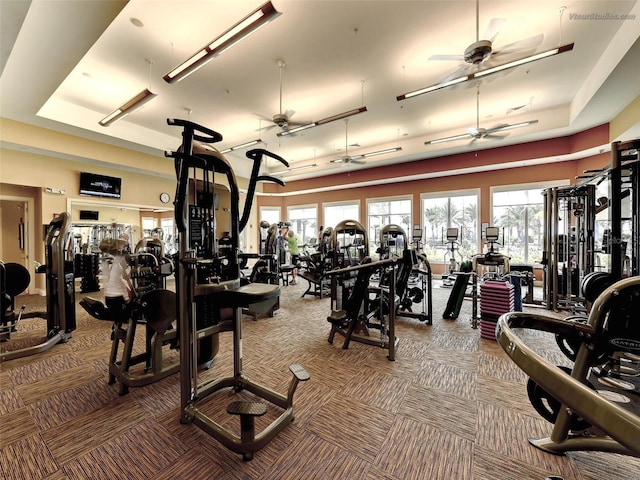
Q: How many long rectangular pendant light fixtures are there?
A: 8